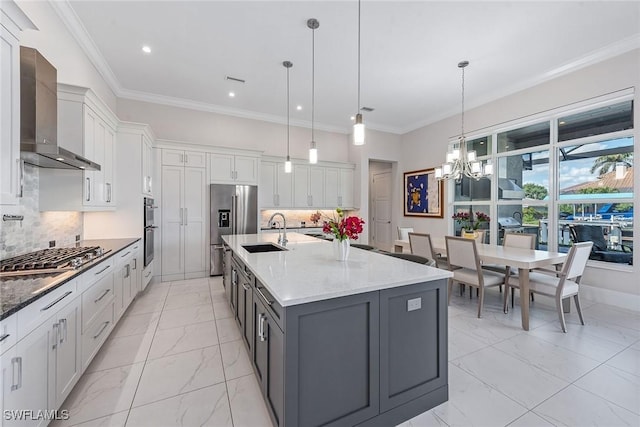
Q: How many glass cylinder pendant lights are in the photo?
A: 3